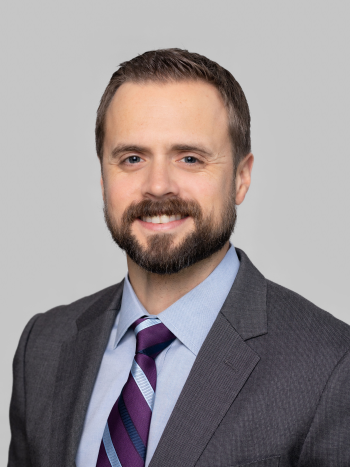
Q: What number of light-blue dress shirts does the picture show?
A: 1